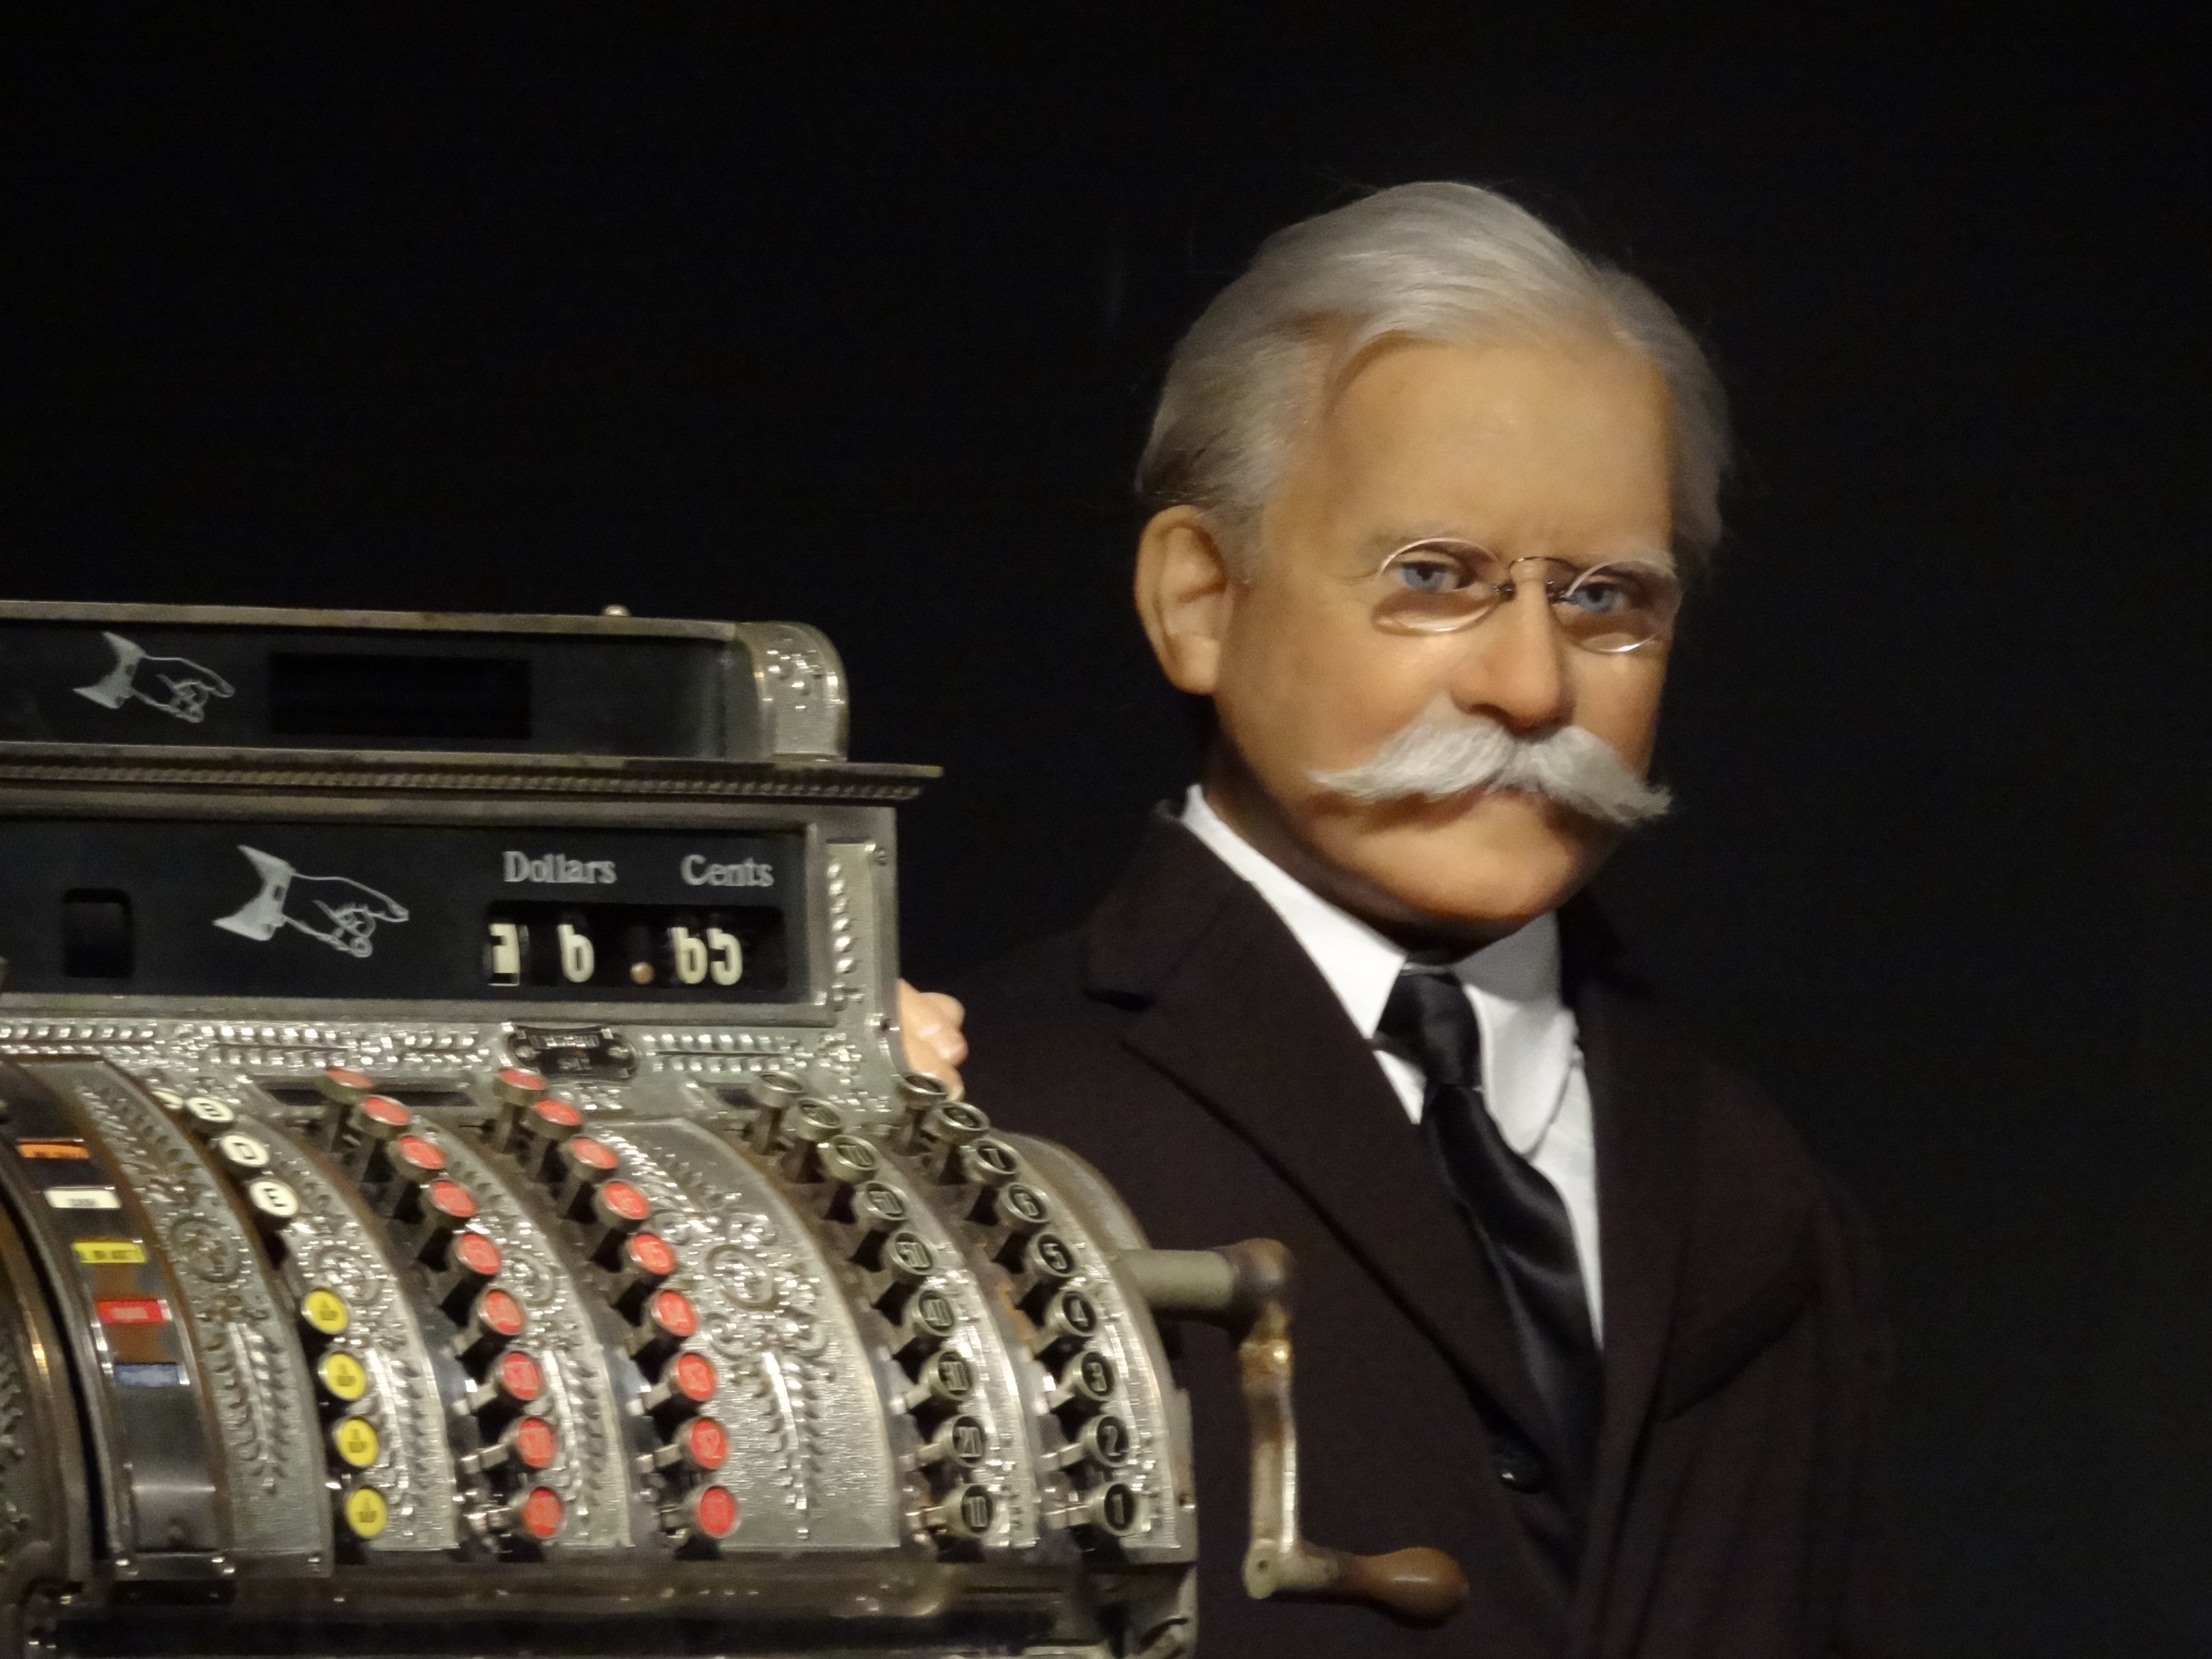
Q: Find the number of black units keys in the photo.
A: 9